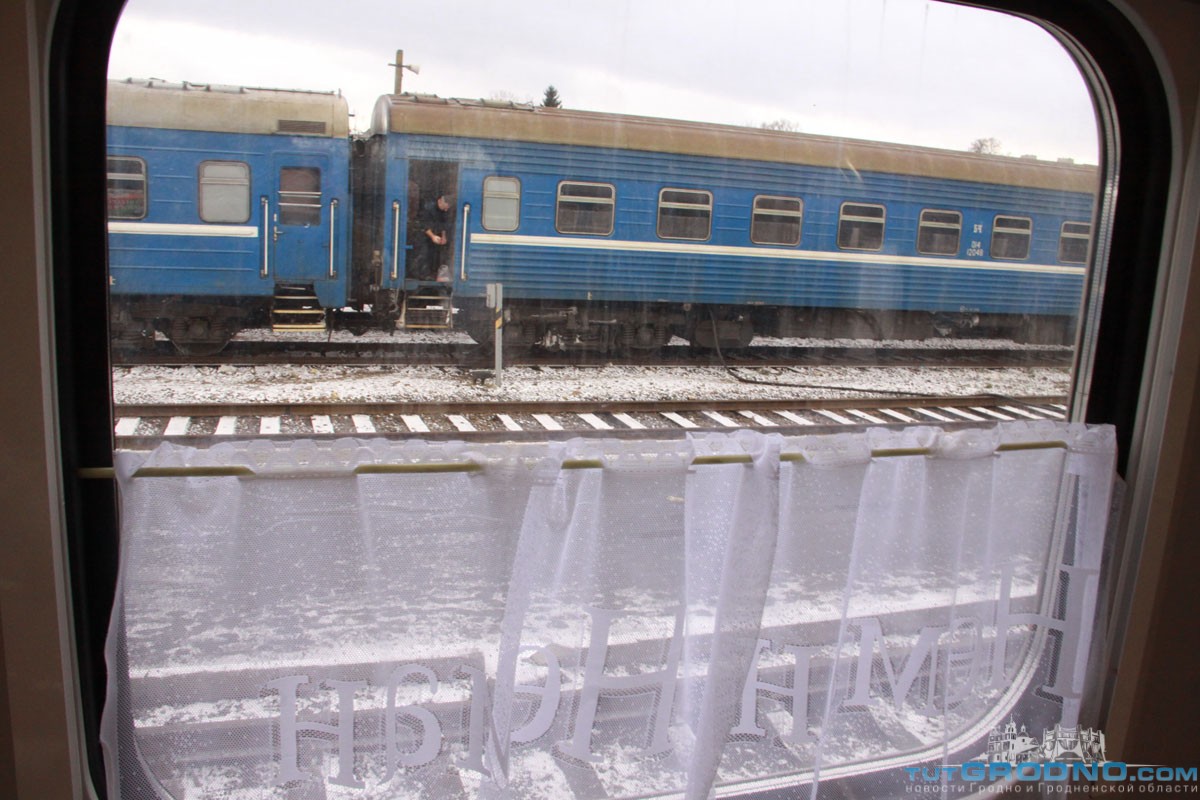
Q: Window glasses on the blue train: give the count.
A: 11